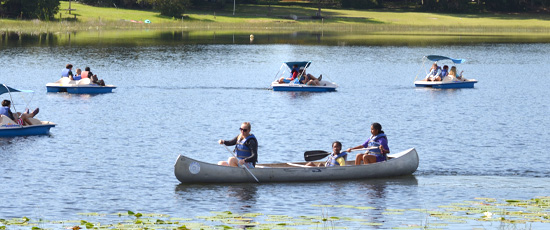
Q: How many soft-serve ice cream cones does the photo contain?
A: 0